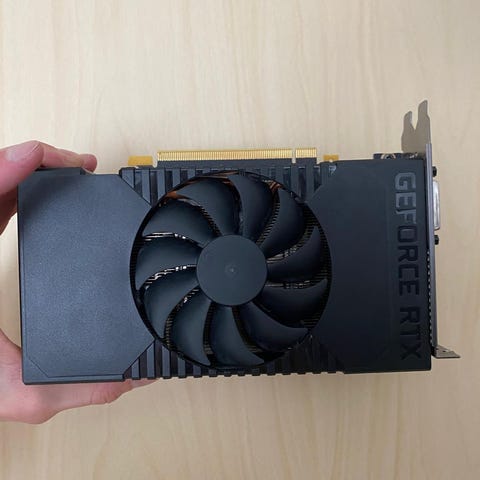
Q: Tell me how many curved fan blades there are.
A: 11